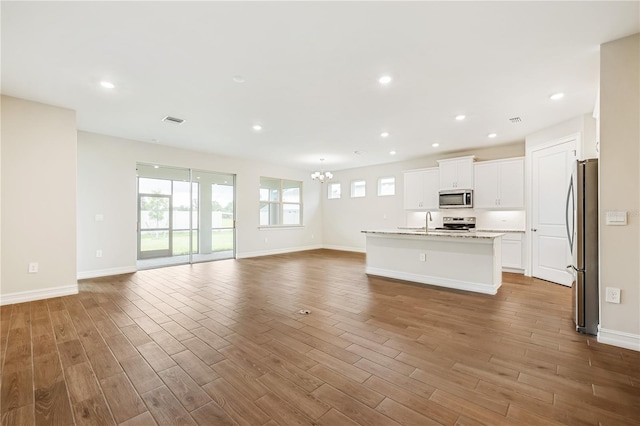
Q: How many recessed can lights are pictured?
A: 9